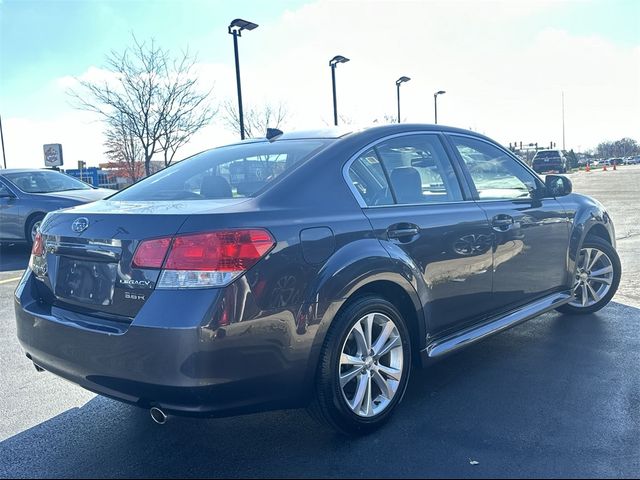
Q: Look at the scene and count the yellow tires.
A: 0